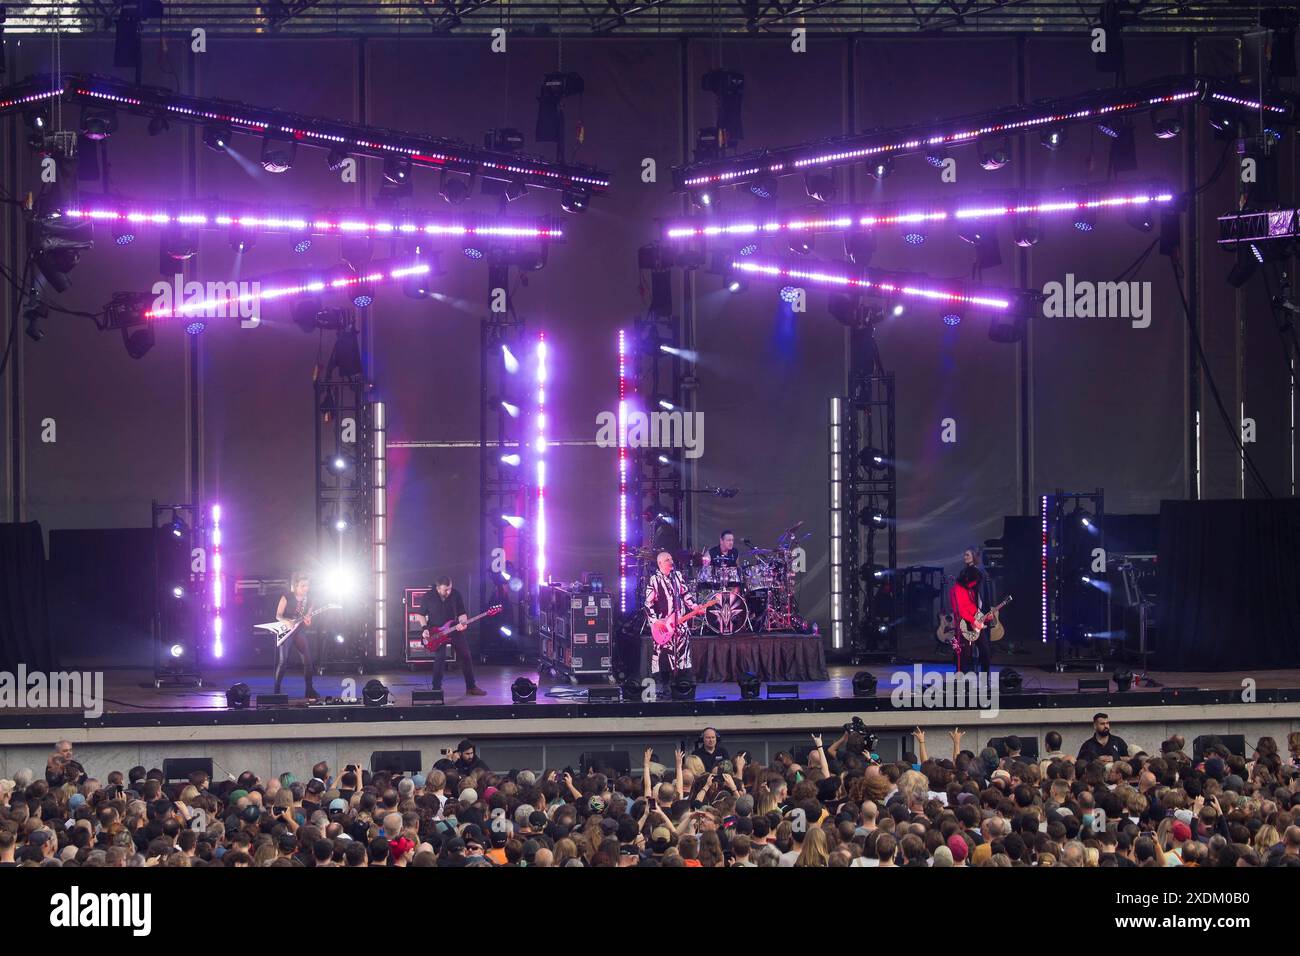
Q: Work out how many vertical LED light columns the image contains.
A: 6